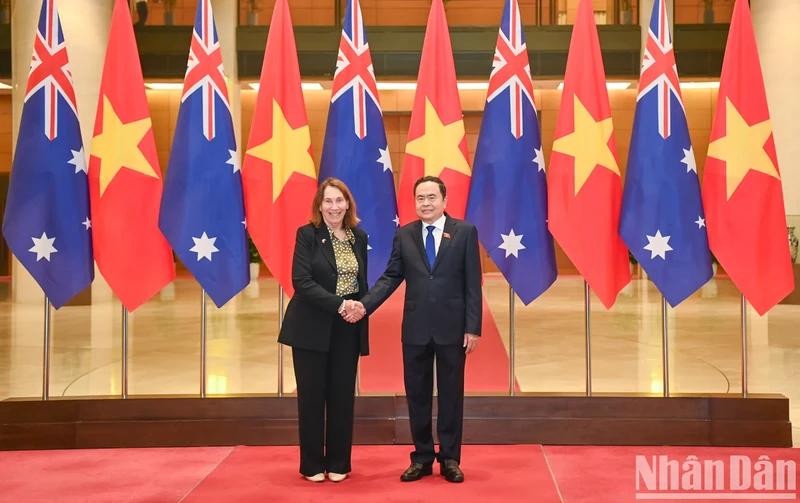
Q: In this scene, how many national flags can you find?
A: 10